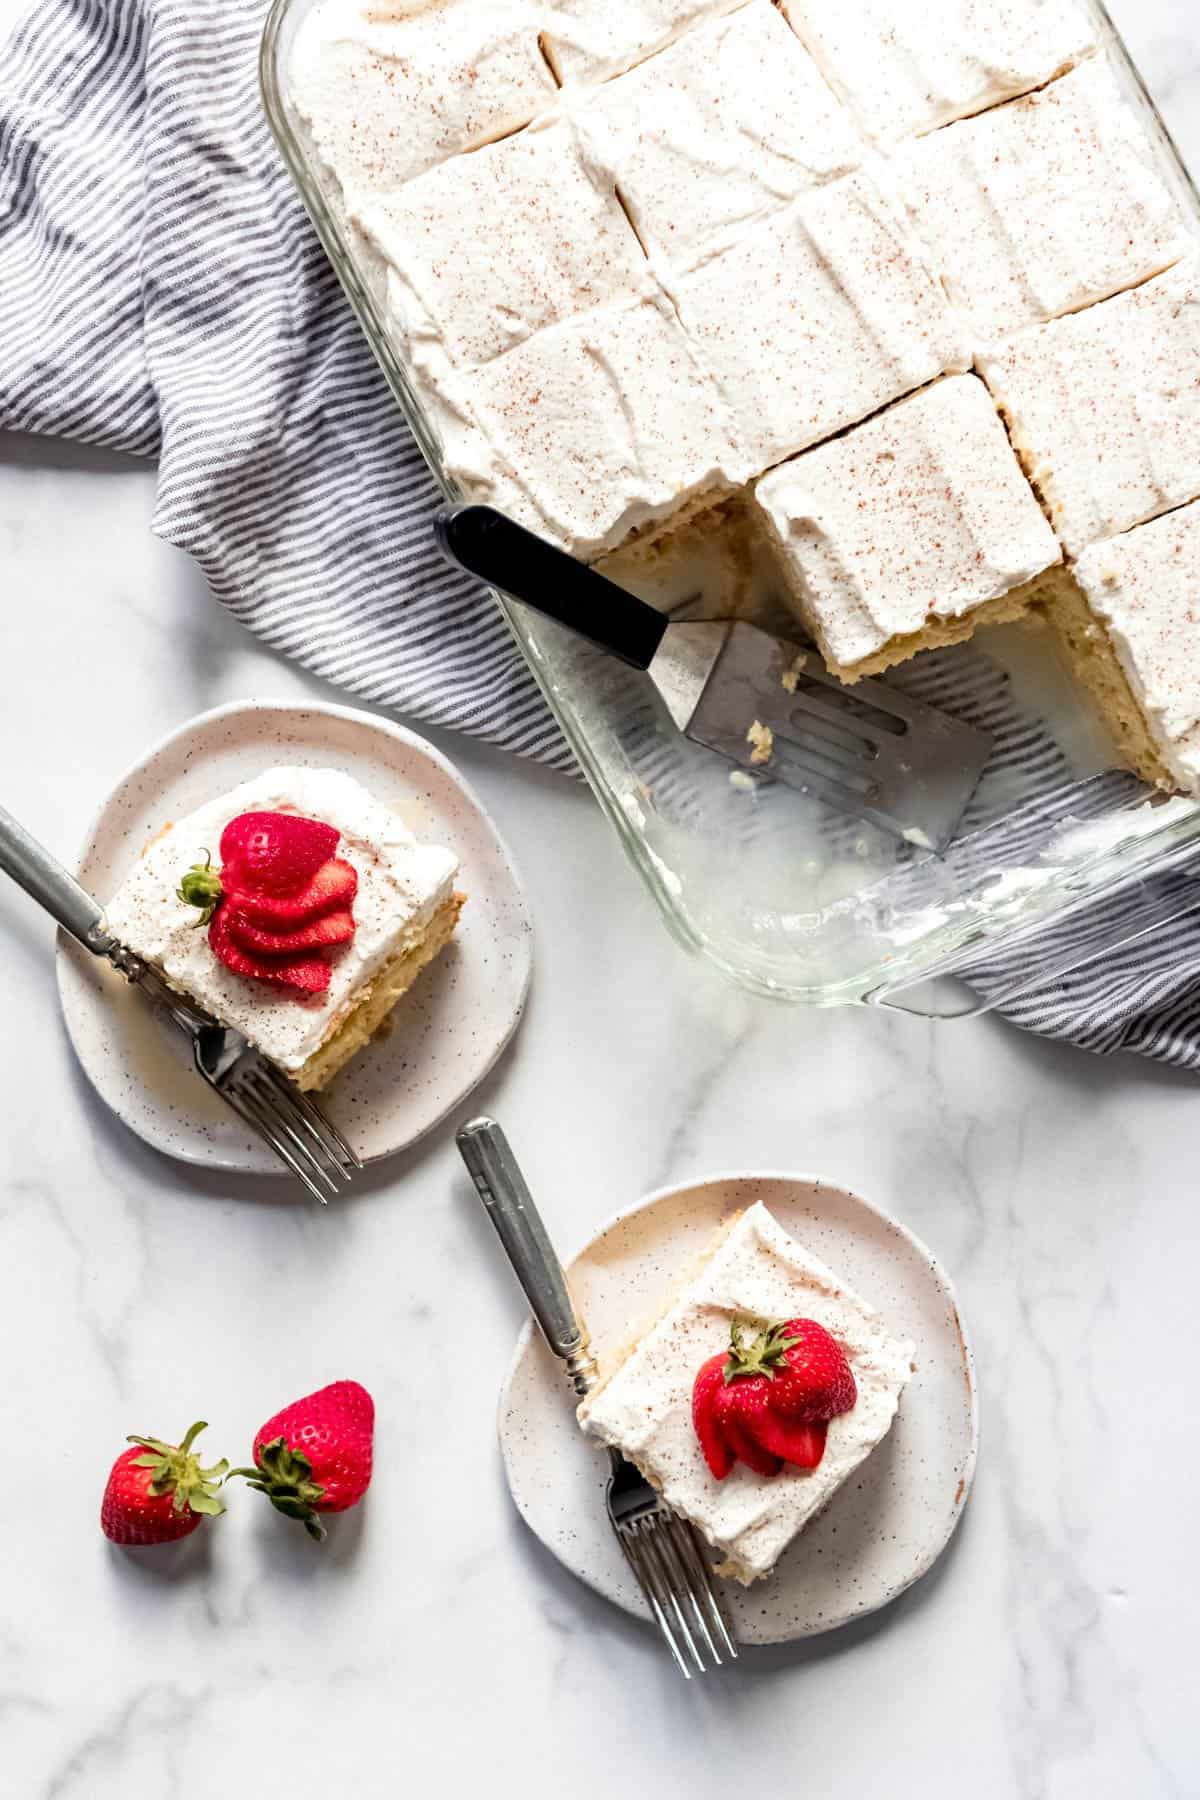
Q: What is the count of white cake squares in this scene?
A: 13